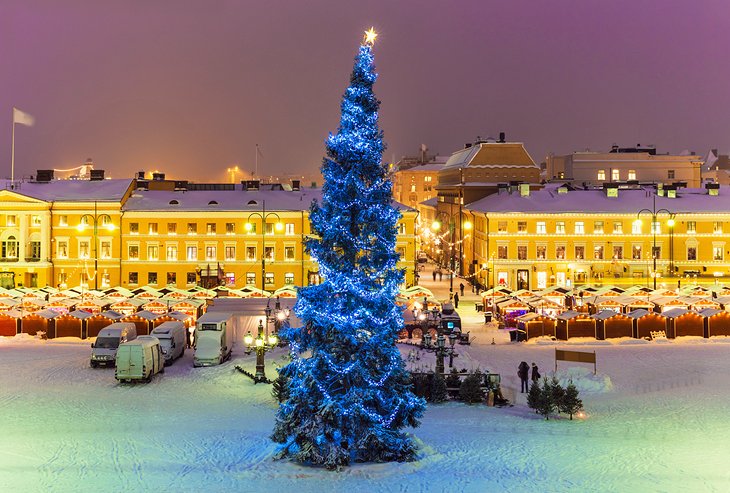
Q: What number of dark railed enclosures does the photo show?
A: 1